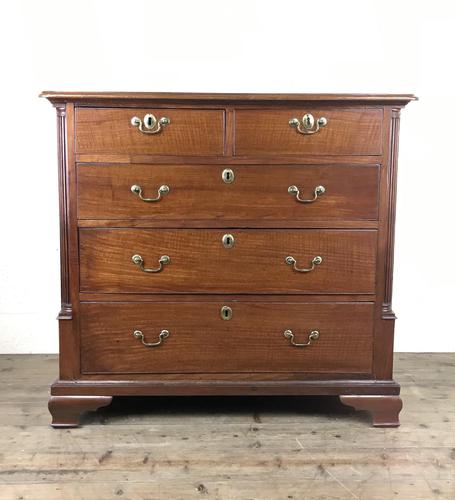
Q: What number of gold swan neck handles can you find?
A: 8